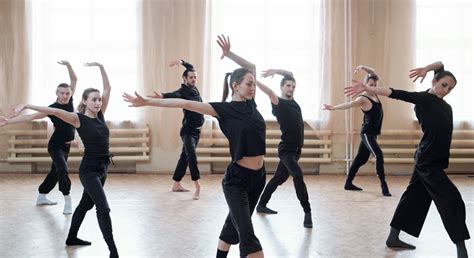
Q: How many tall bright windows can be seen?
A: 3